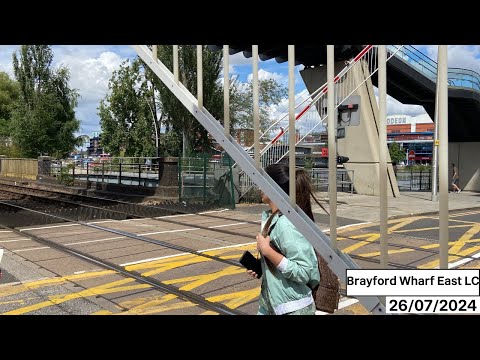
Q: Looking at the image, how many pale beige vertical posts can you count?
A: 9